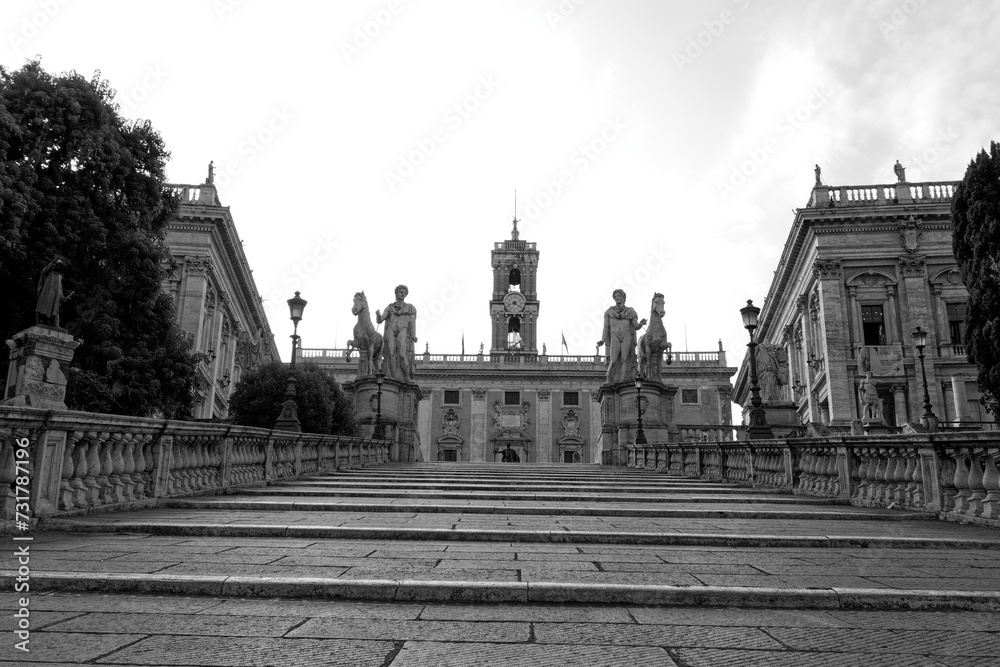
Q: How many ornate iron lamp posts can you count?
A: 5